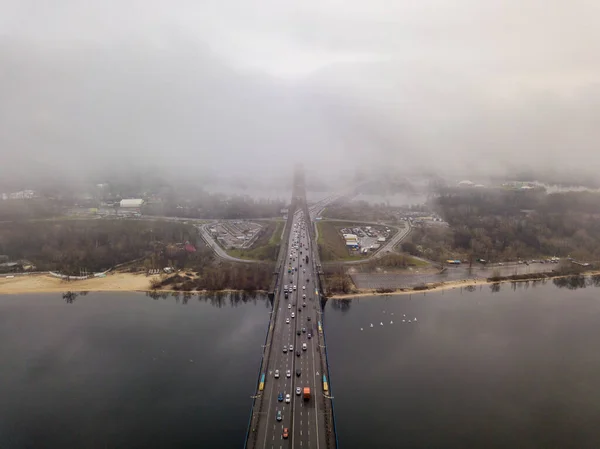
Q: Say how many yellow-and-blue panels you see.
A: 4